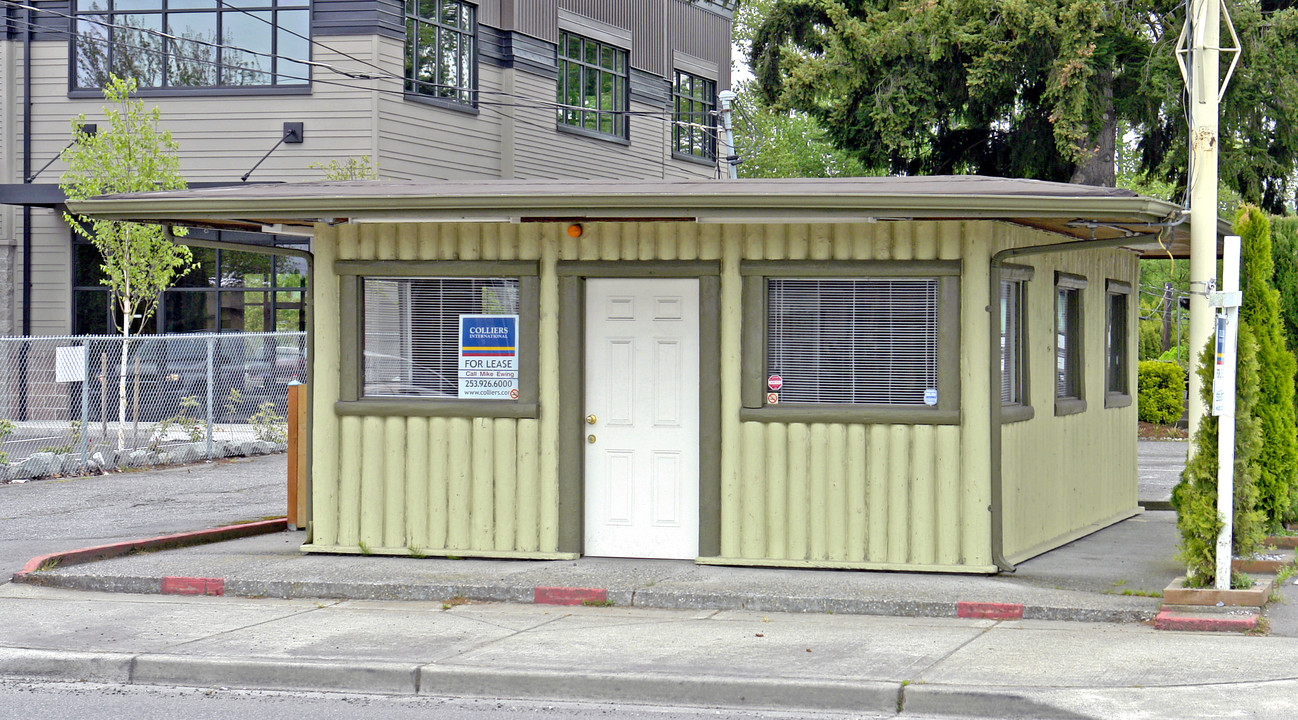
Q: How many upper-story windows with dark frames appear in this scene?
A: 4